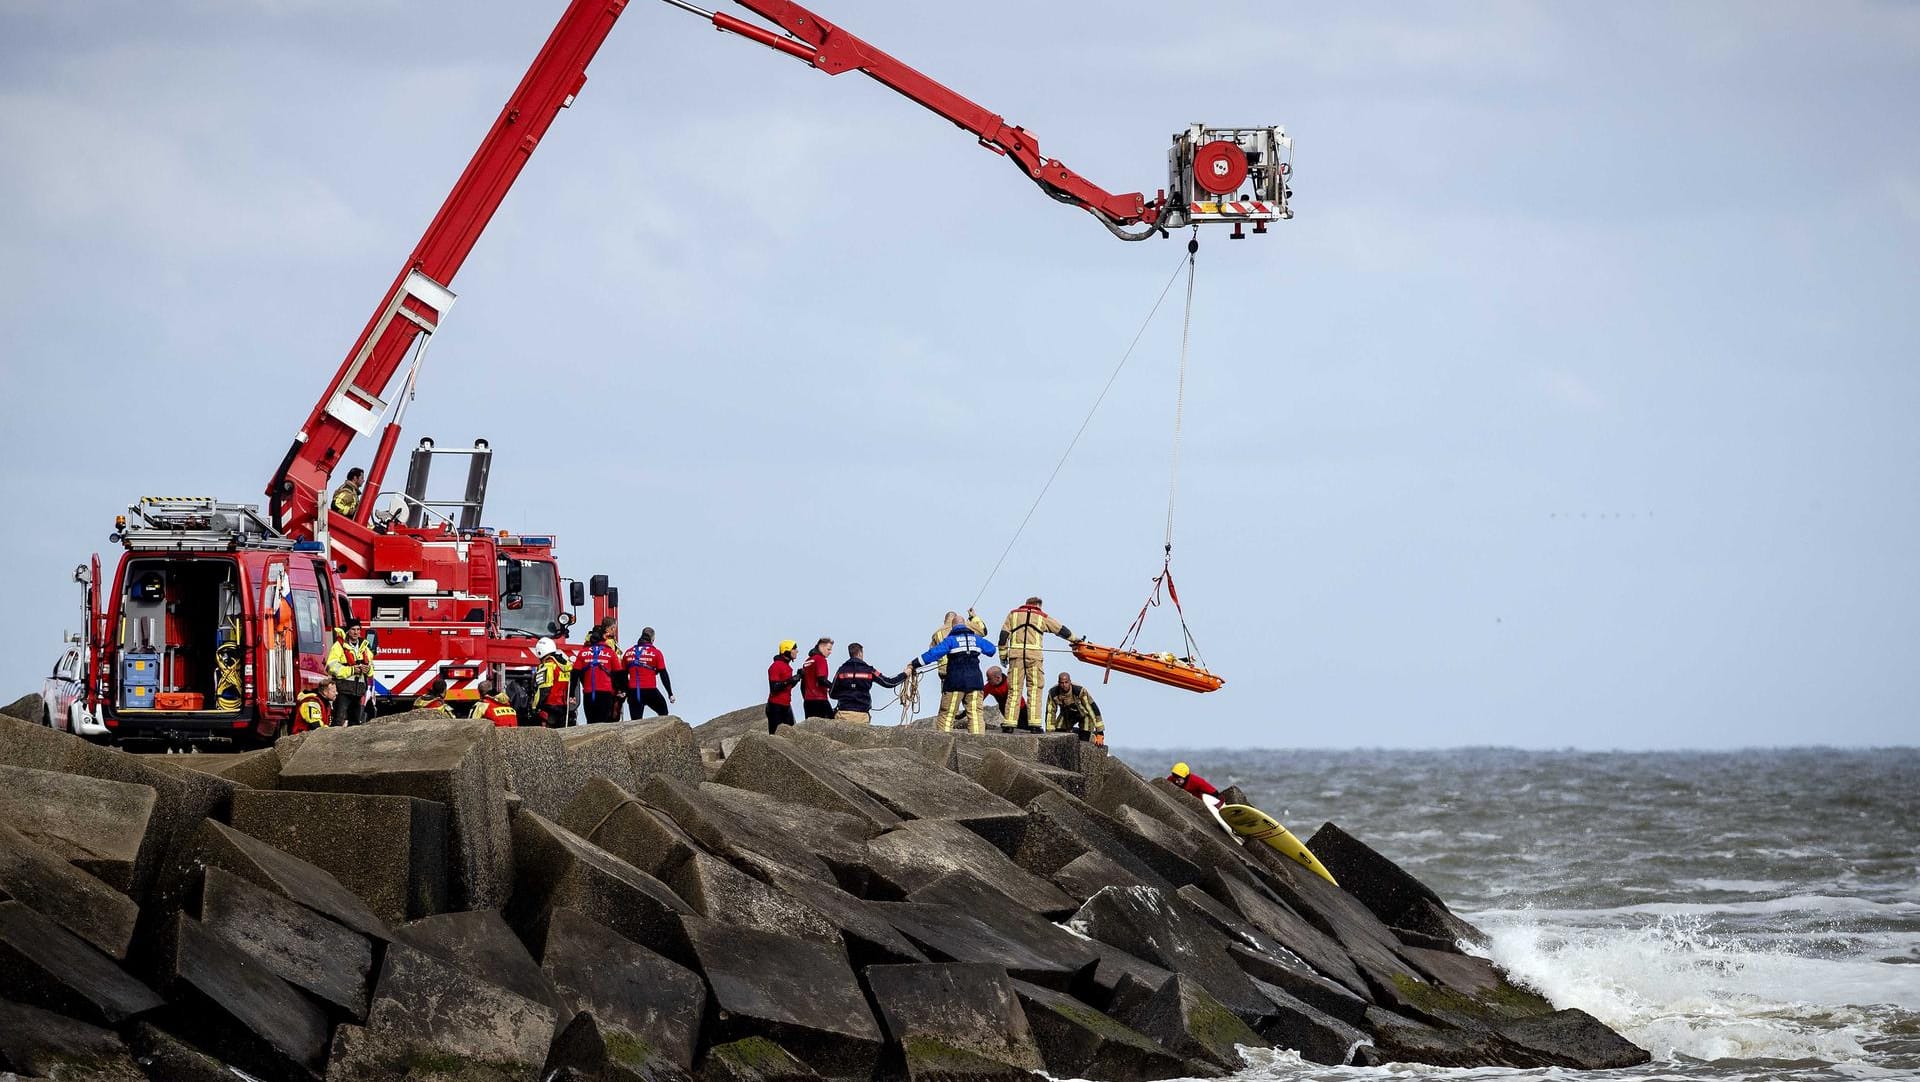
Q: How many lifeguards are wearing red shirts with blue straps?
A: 2